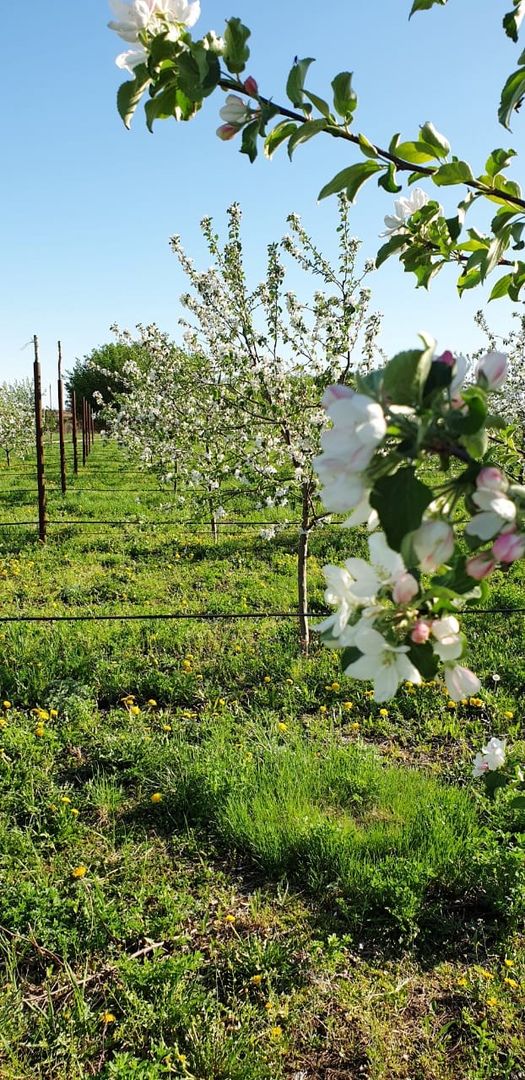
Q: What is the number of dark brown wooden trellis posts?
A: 7